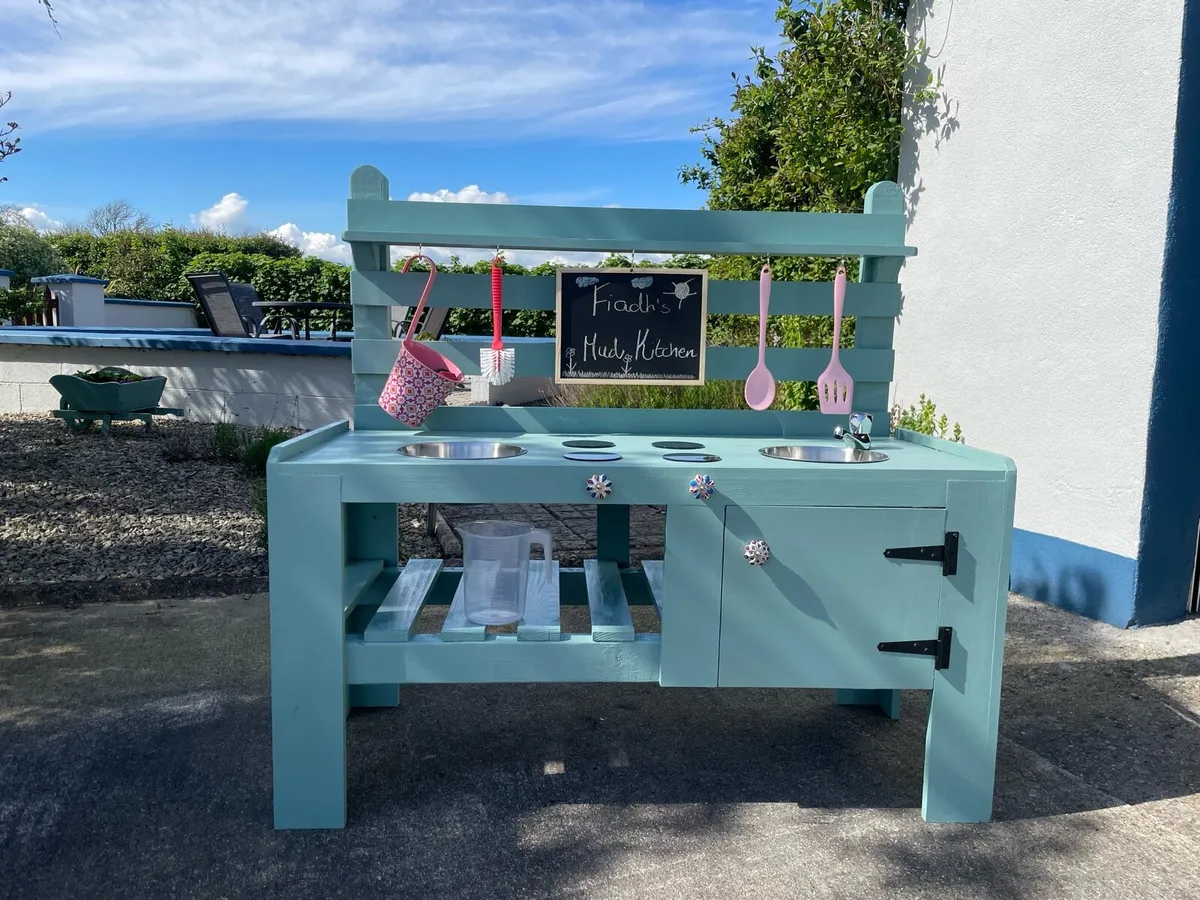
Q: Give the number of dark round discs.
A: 4